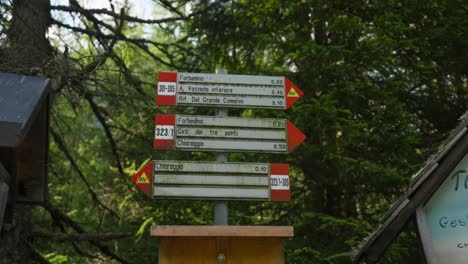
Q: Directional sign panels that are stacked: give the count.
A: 3